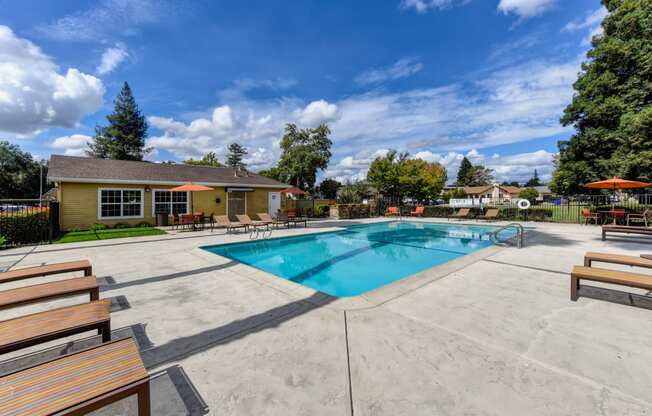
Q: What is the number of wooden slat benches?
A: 7